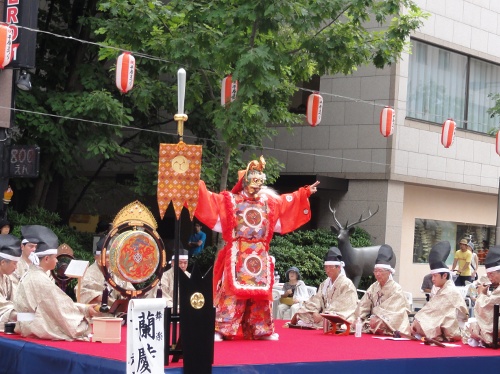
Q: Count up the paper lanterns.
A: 7